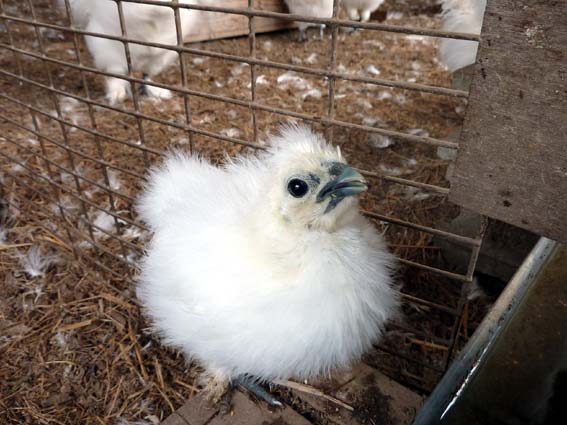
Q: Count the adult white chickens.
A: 4